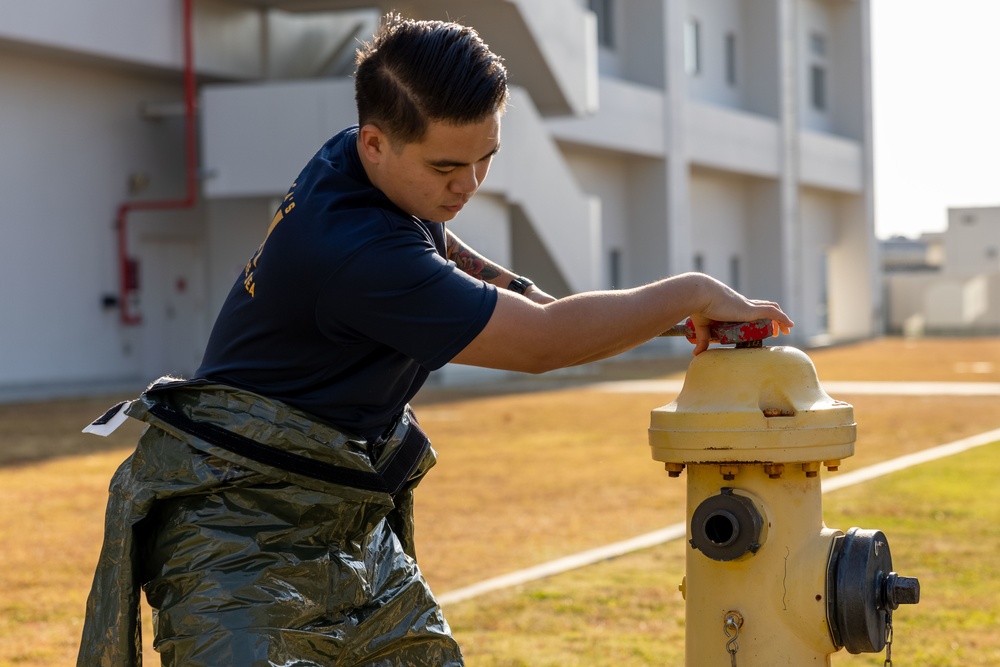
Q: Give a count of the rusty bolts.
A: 5